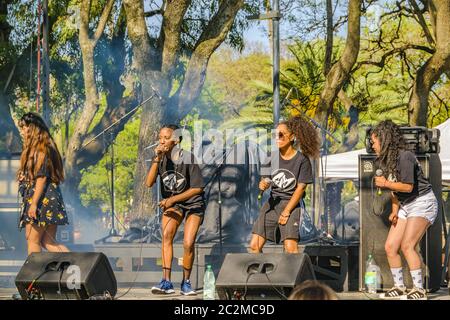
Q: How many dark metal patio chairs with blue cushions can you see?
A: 0